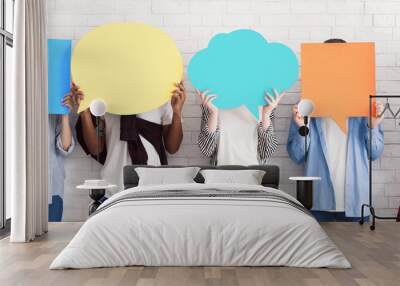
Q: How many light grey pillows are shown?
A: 2